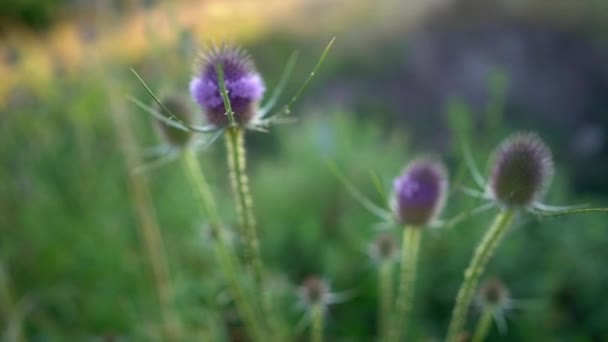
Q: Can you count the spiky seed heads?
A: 7